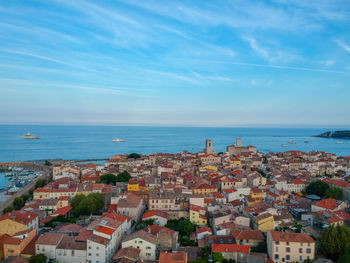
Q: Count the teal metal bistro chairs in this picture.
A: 0